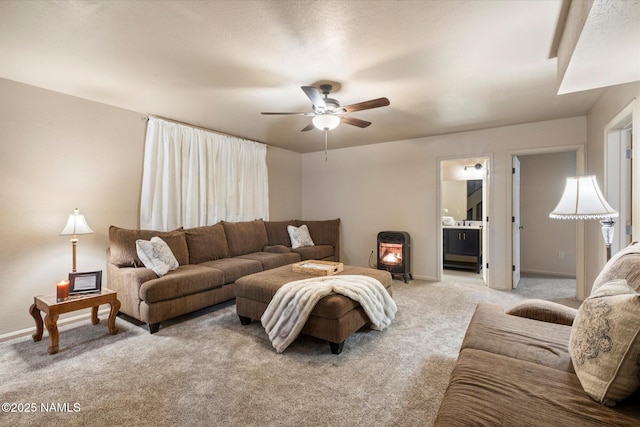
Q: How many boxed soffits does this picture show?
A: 1